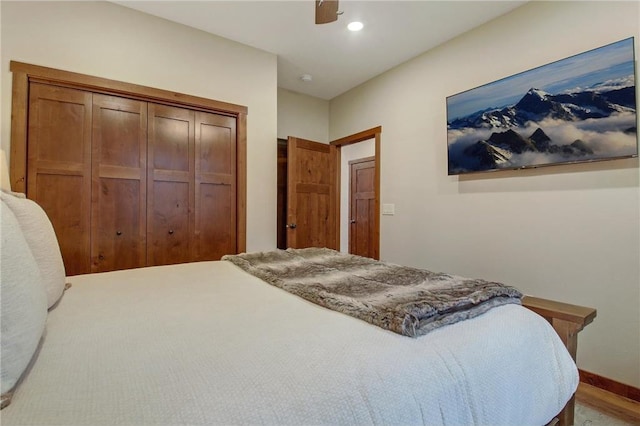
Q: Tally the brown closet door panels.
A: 4